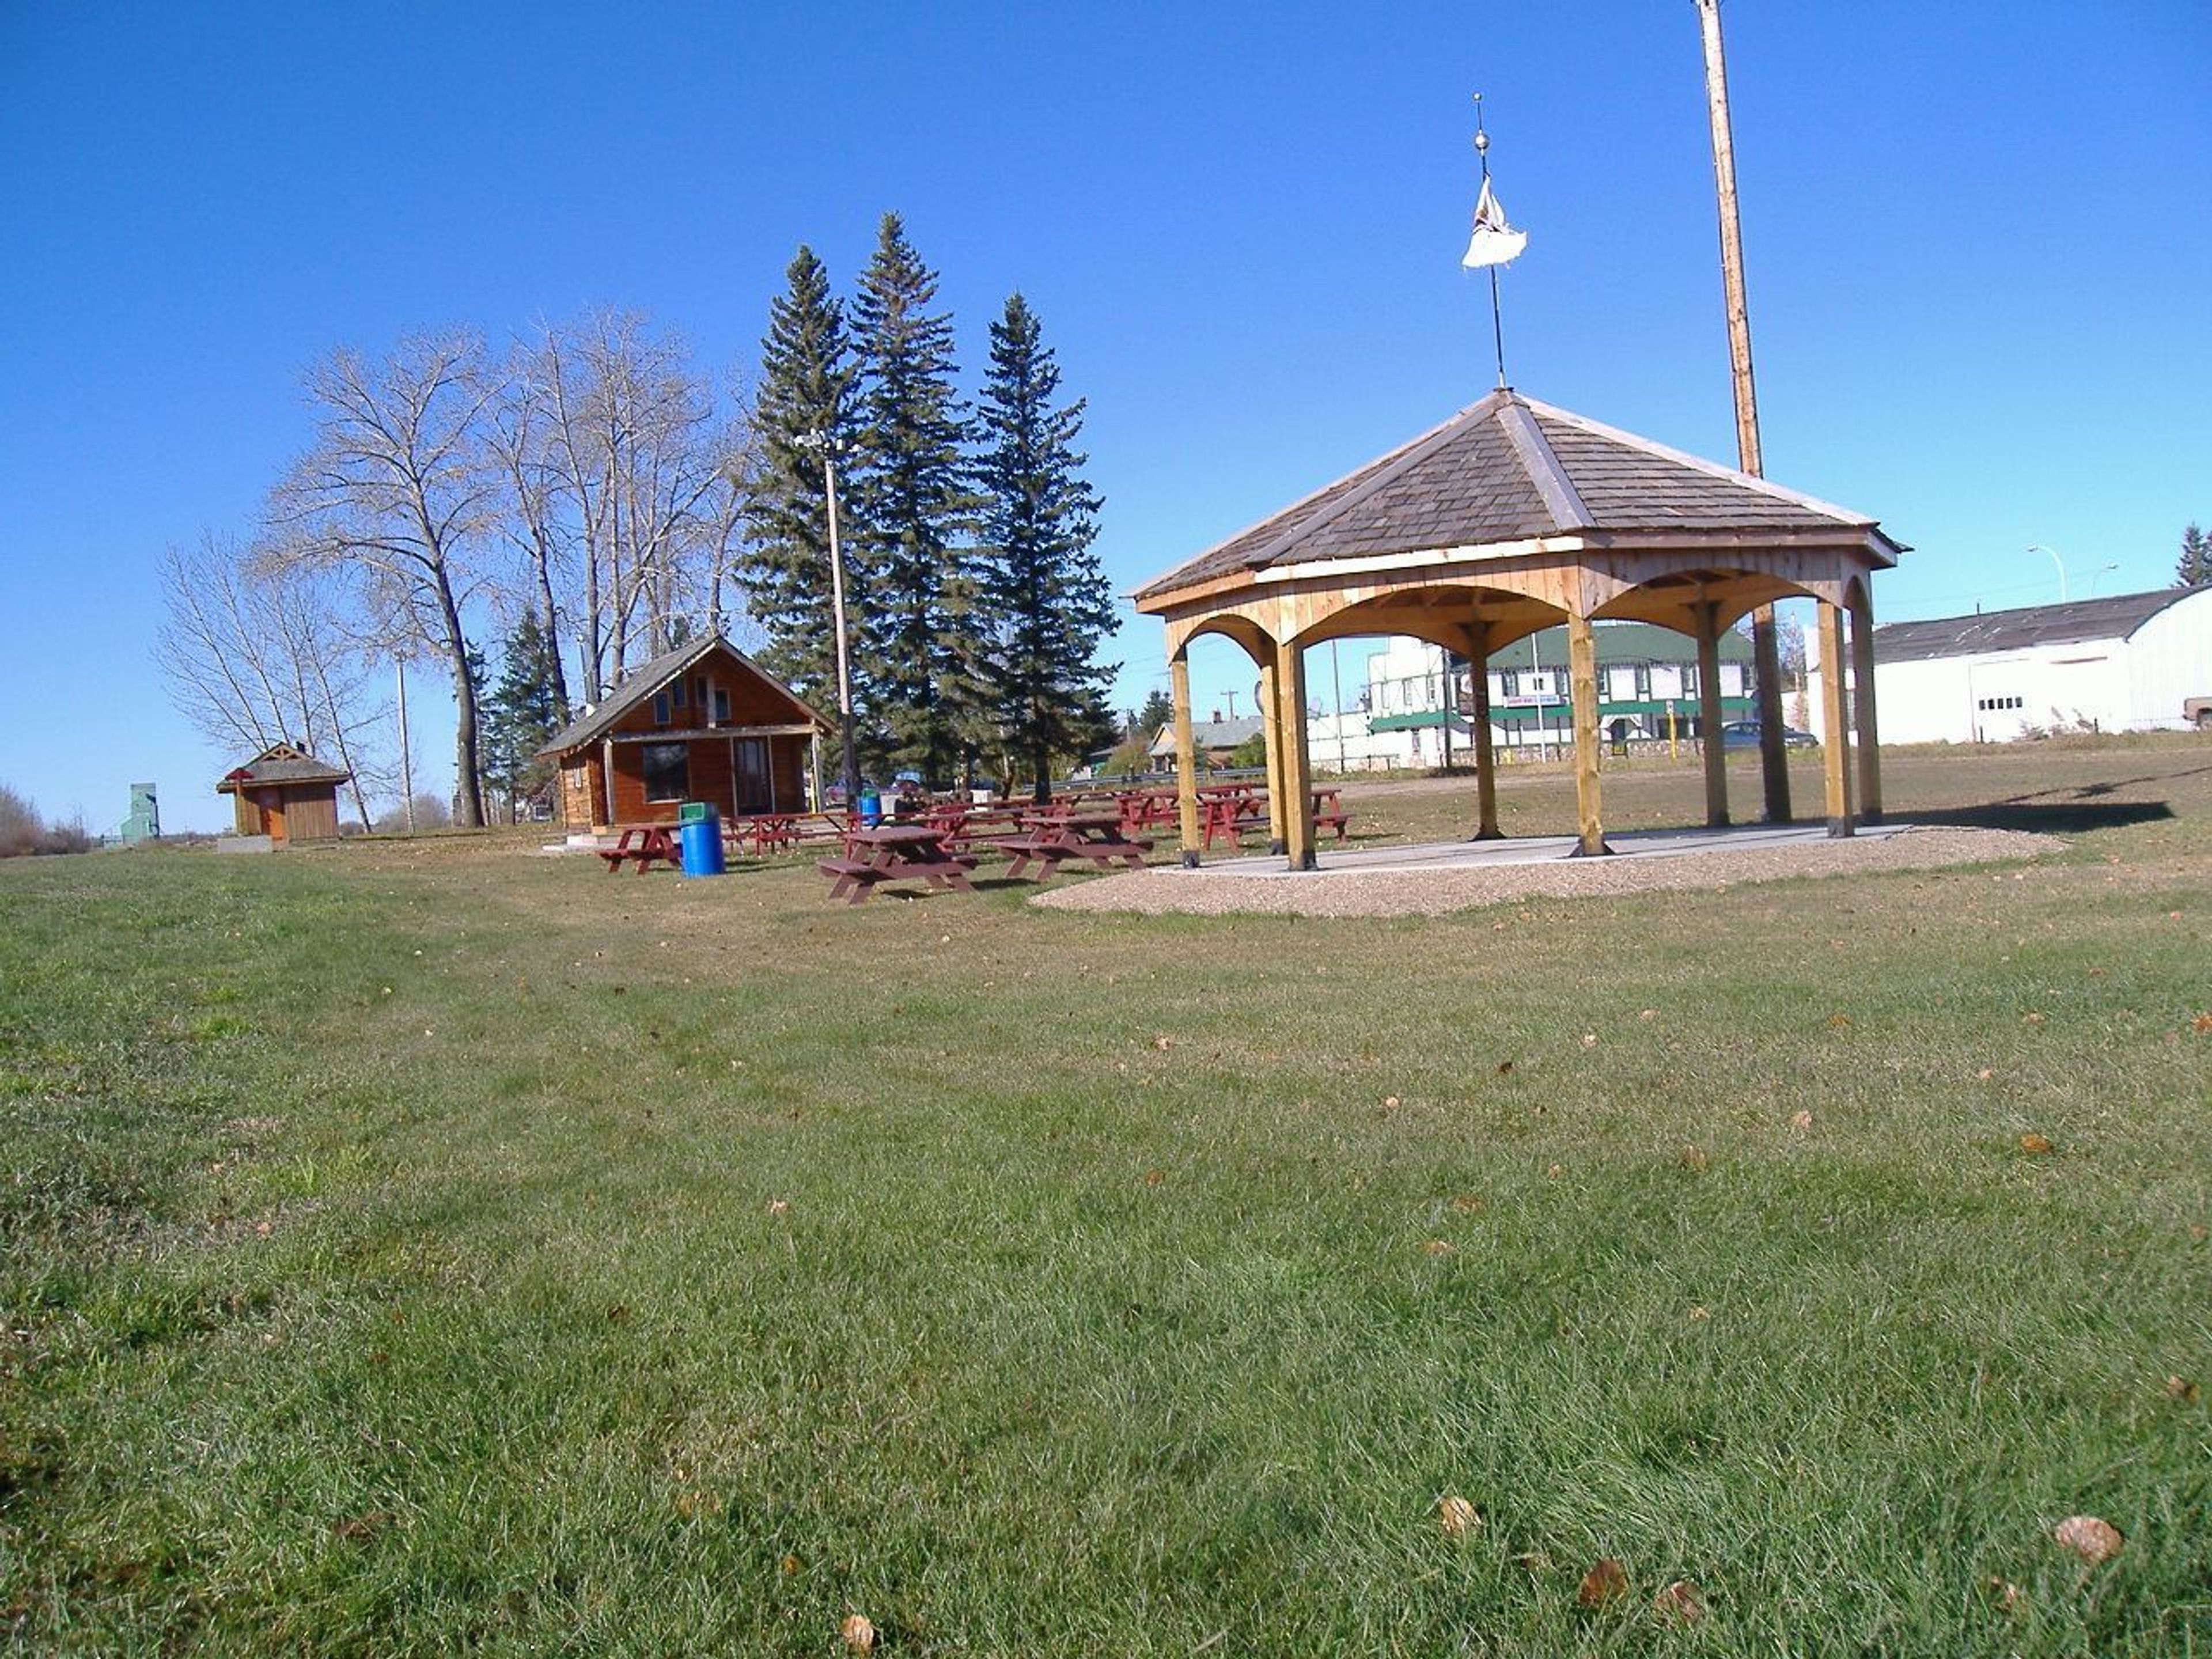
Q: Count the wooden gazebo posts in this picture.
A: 8